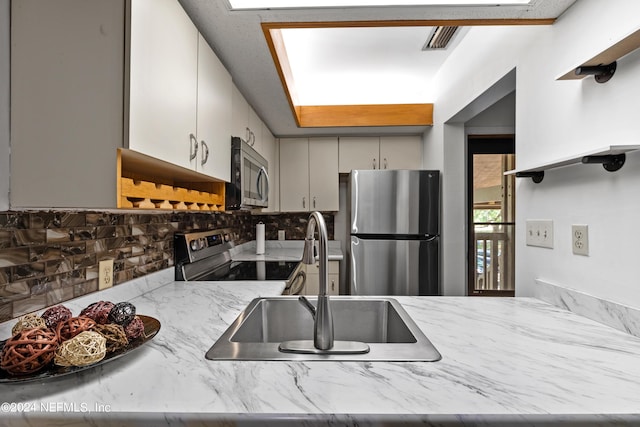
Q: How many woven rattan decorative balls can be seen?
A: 9